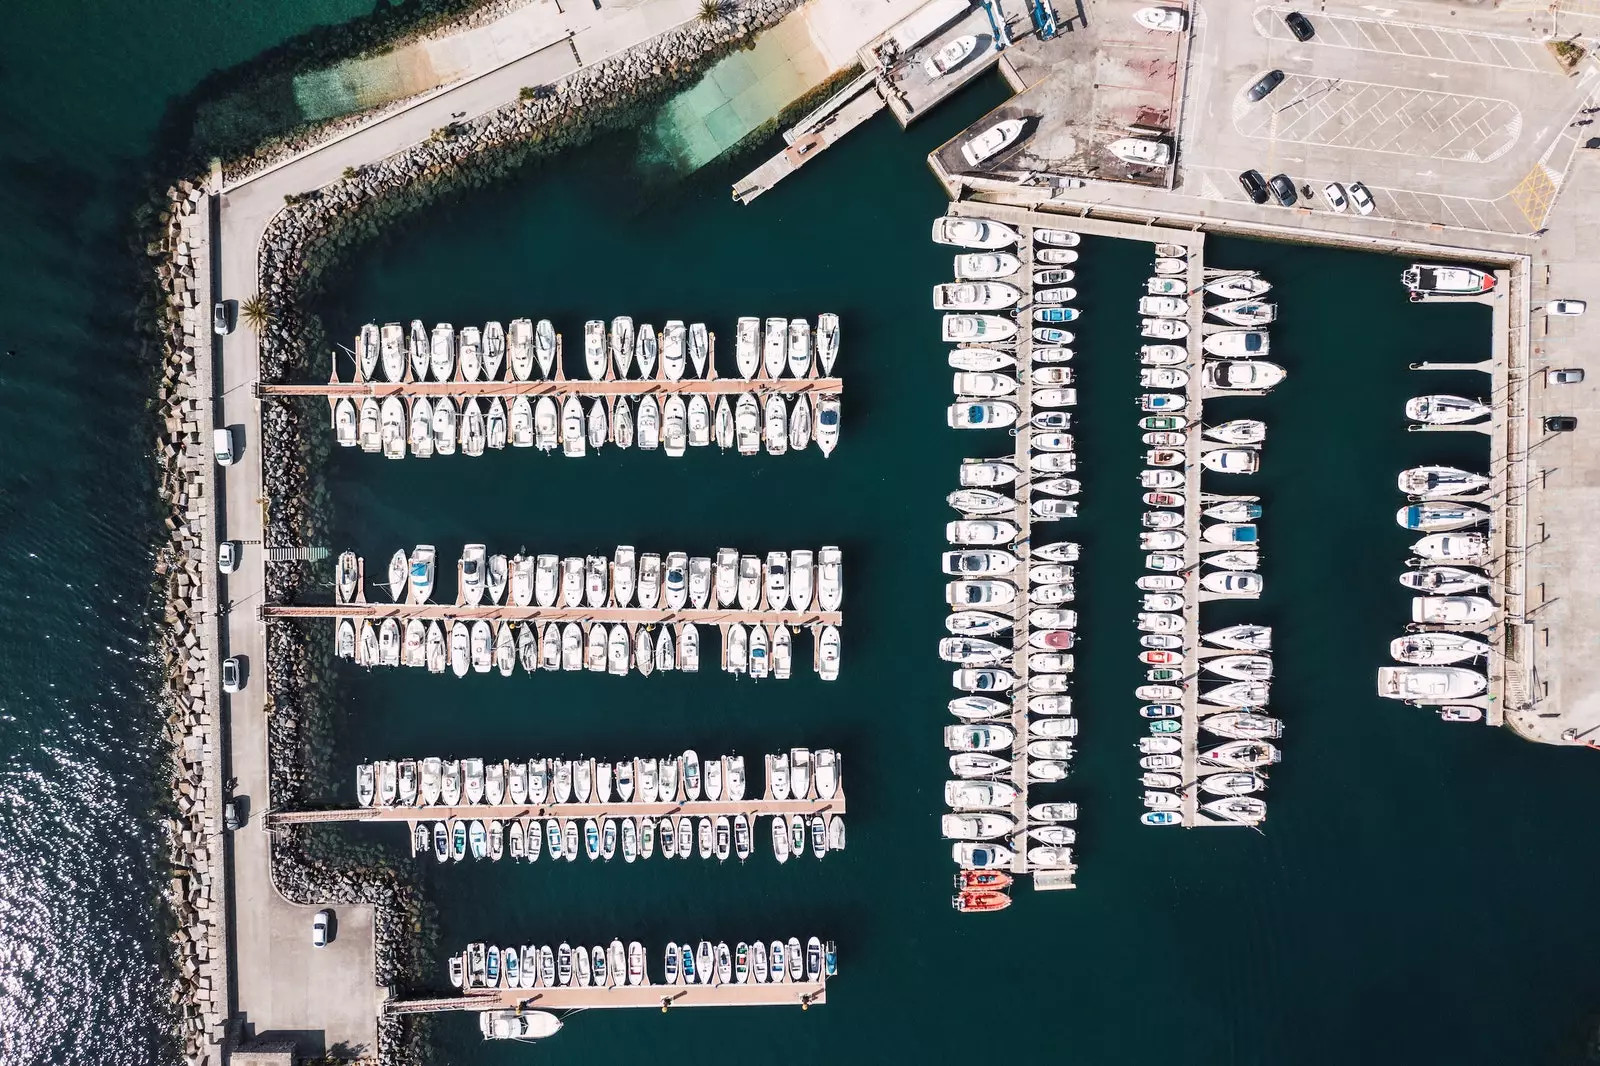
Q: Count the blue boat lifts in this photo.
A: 2